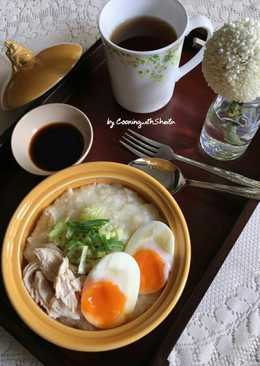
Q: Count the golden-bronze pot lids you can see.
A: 1